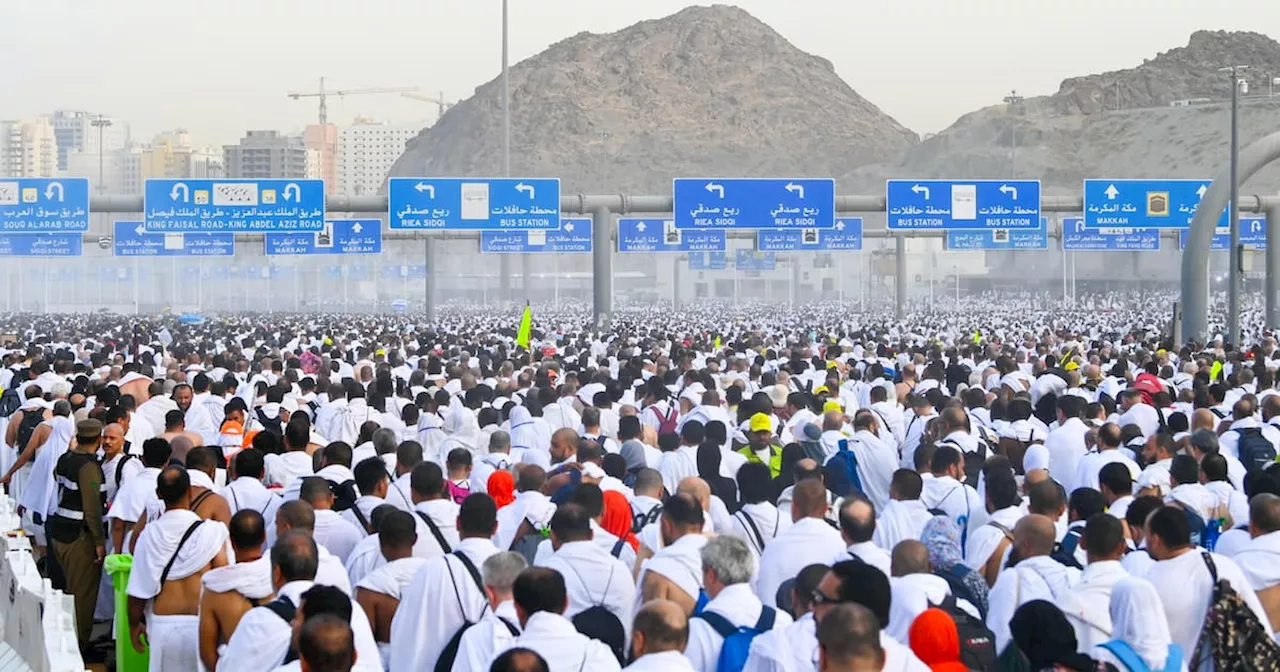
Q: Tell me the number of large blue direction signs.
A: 6